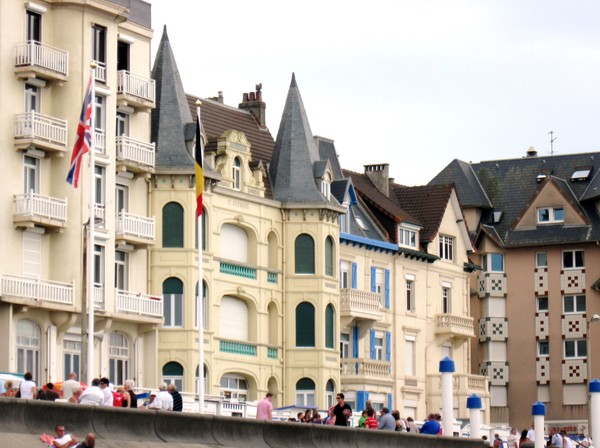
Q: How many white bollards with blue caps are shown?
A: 4